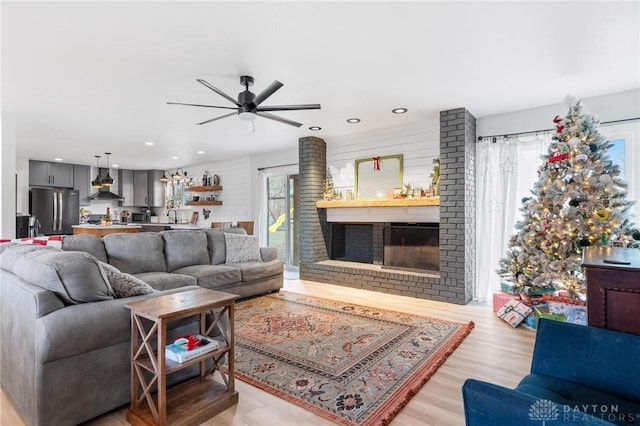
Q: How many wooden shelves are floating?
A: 2